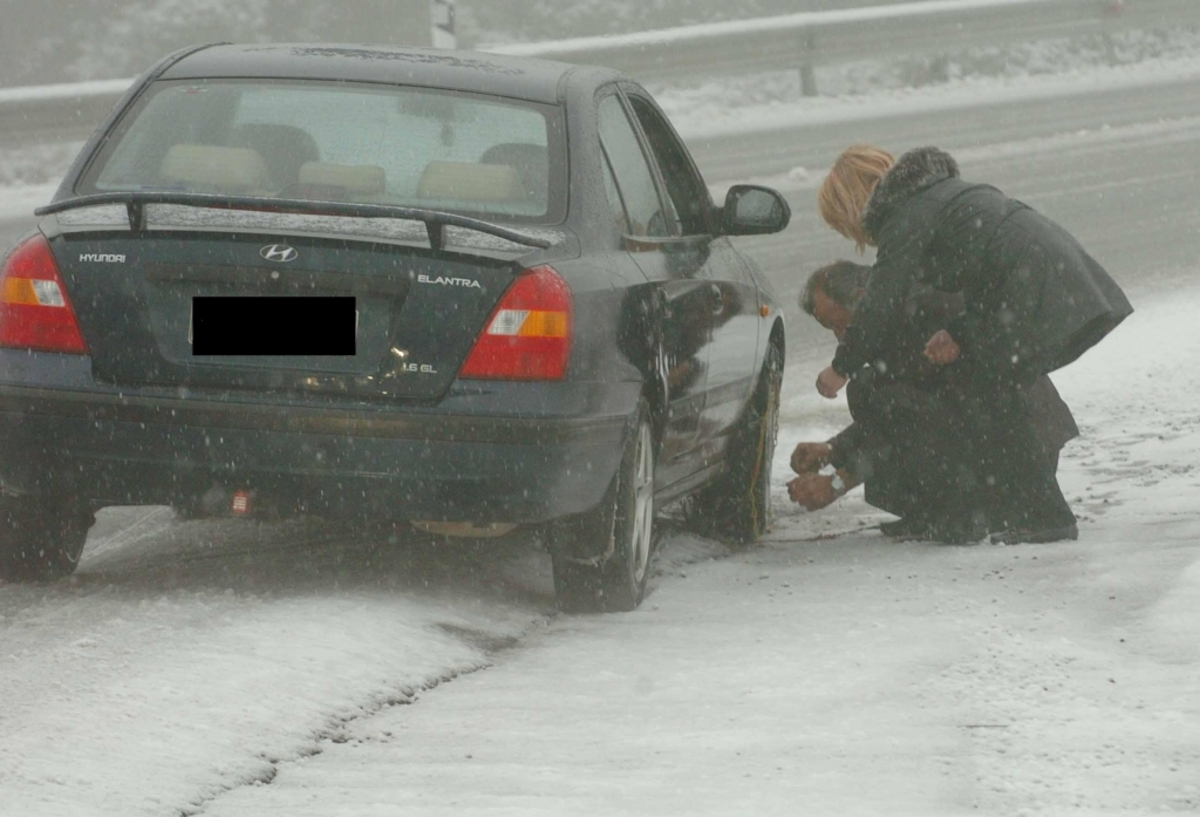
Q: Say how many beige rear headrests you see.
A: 3